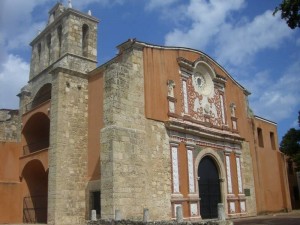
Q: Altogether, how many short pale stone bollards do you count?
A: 5